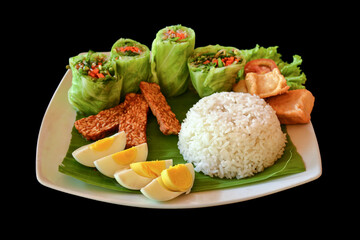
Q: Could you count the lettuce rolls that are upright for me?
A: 4